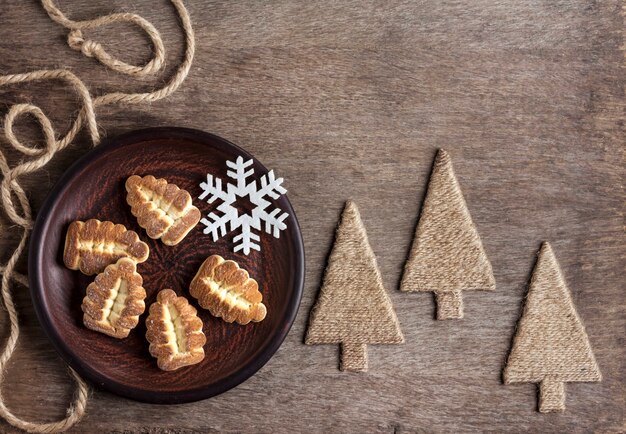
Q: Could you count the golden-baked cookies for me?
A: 5